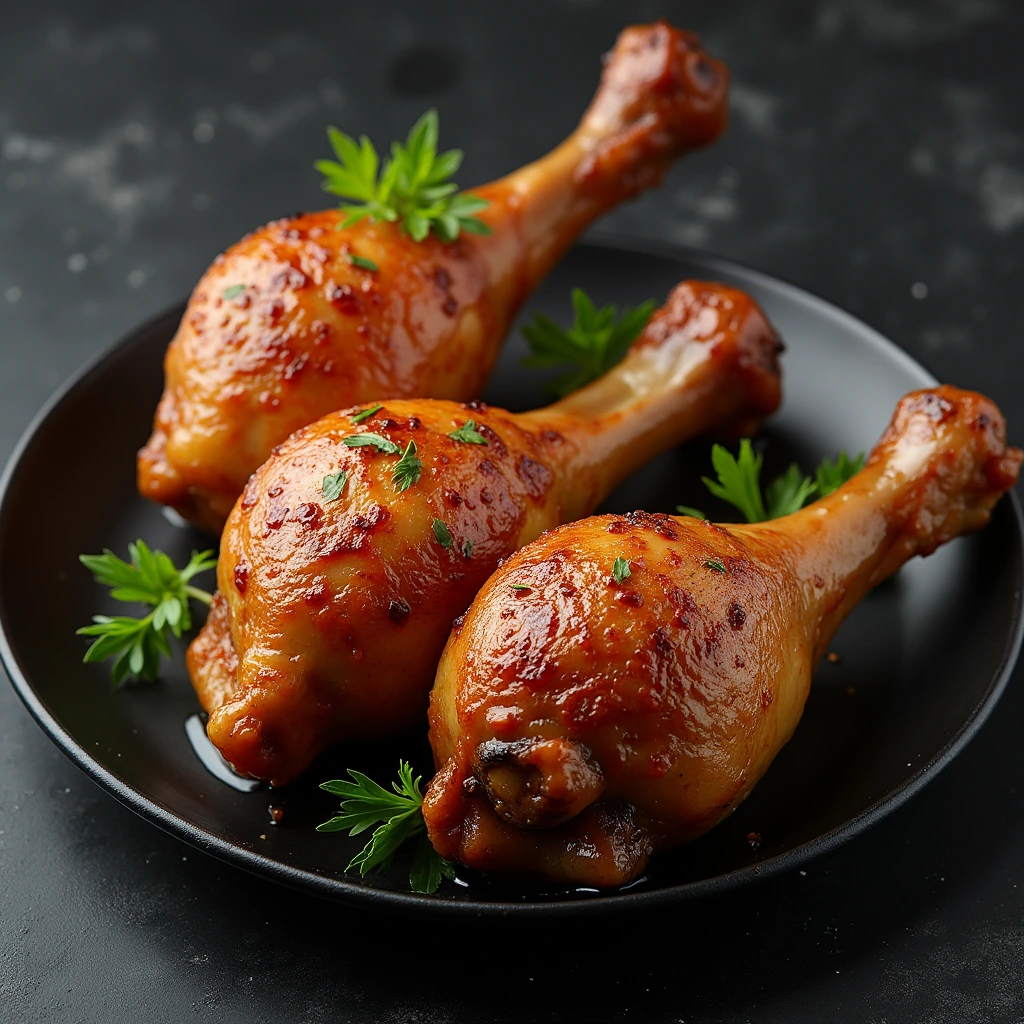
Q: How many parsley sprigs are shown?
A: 5